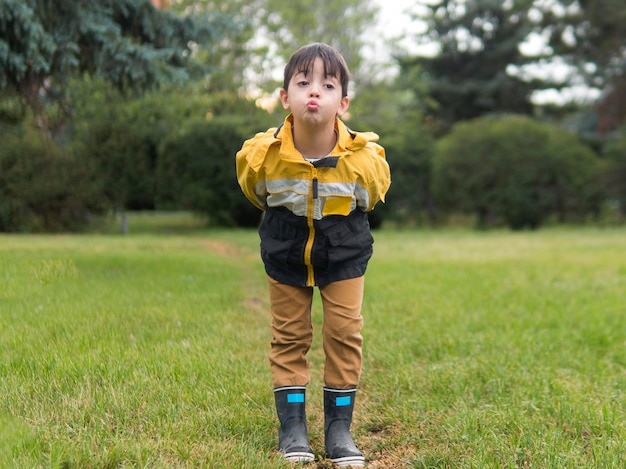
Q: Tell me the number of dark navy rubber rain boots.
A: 2